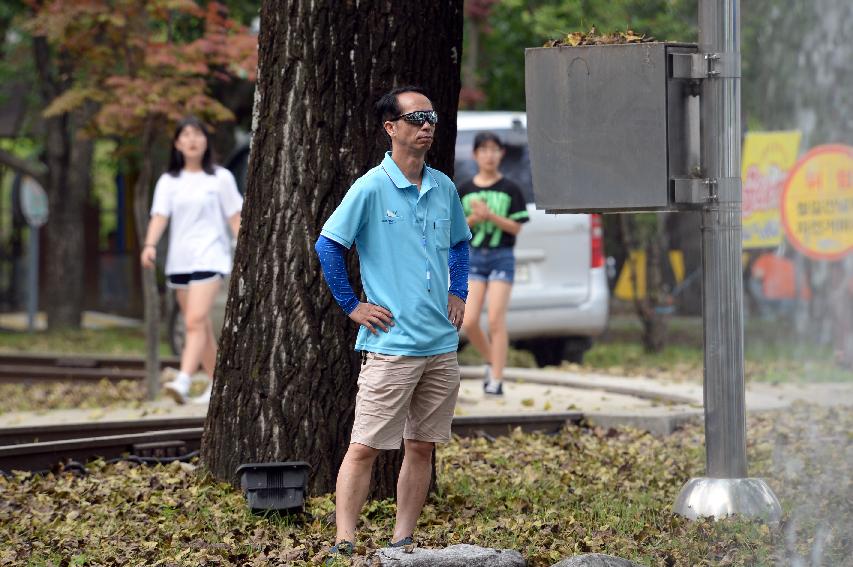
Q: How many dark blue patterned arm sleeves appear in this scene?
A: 2